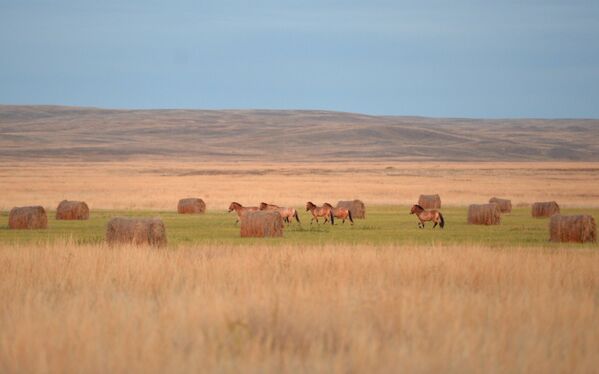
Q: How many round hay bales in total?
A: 11